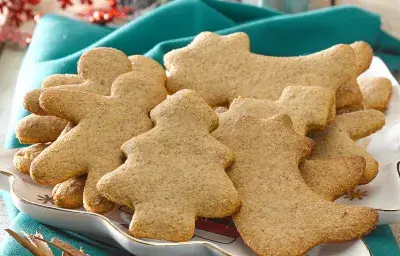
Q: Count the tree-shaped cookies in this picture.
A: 1